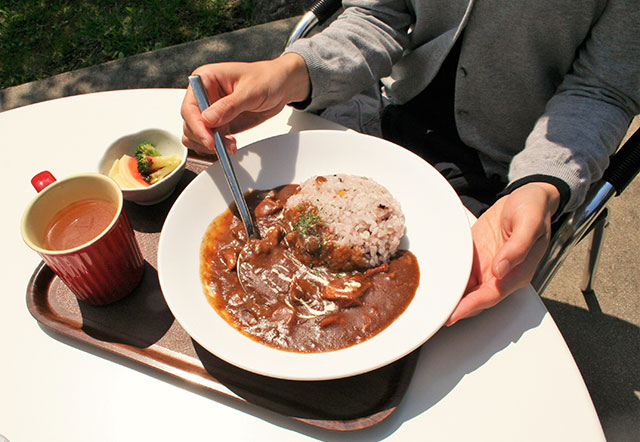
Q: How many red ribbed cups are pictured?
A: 1